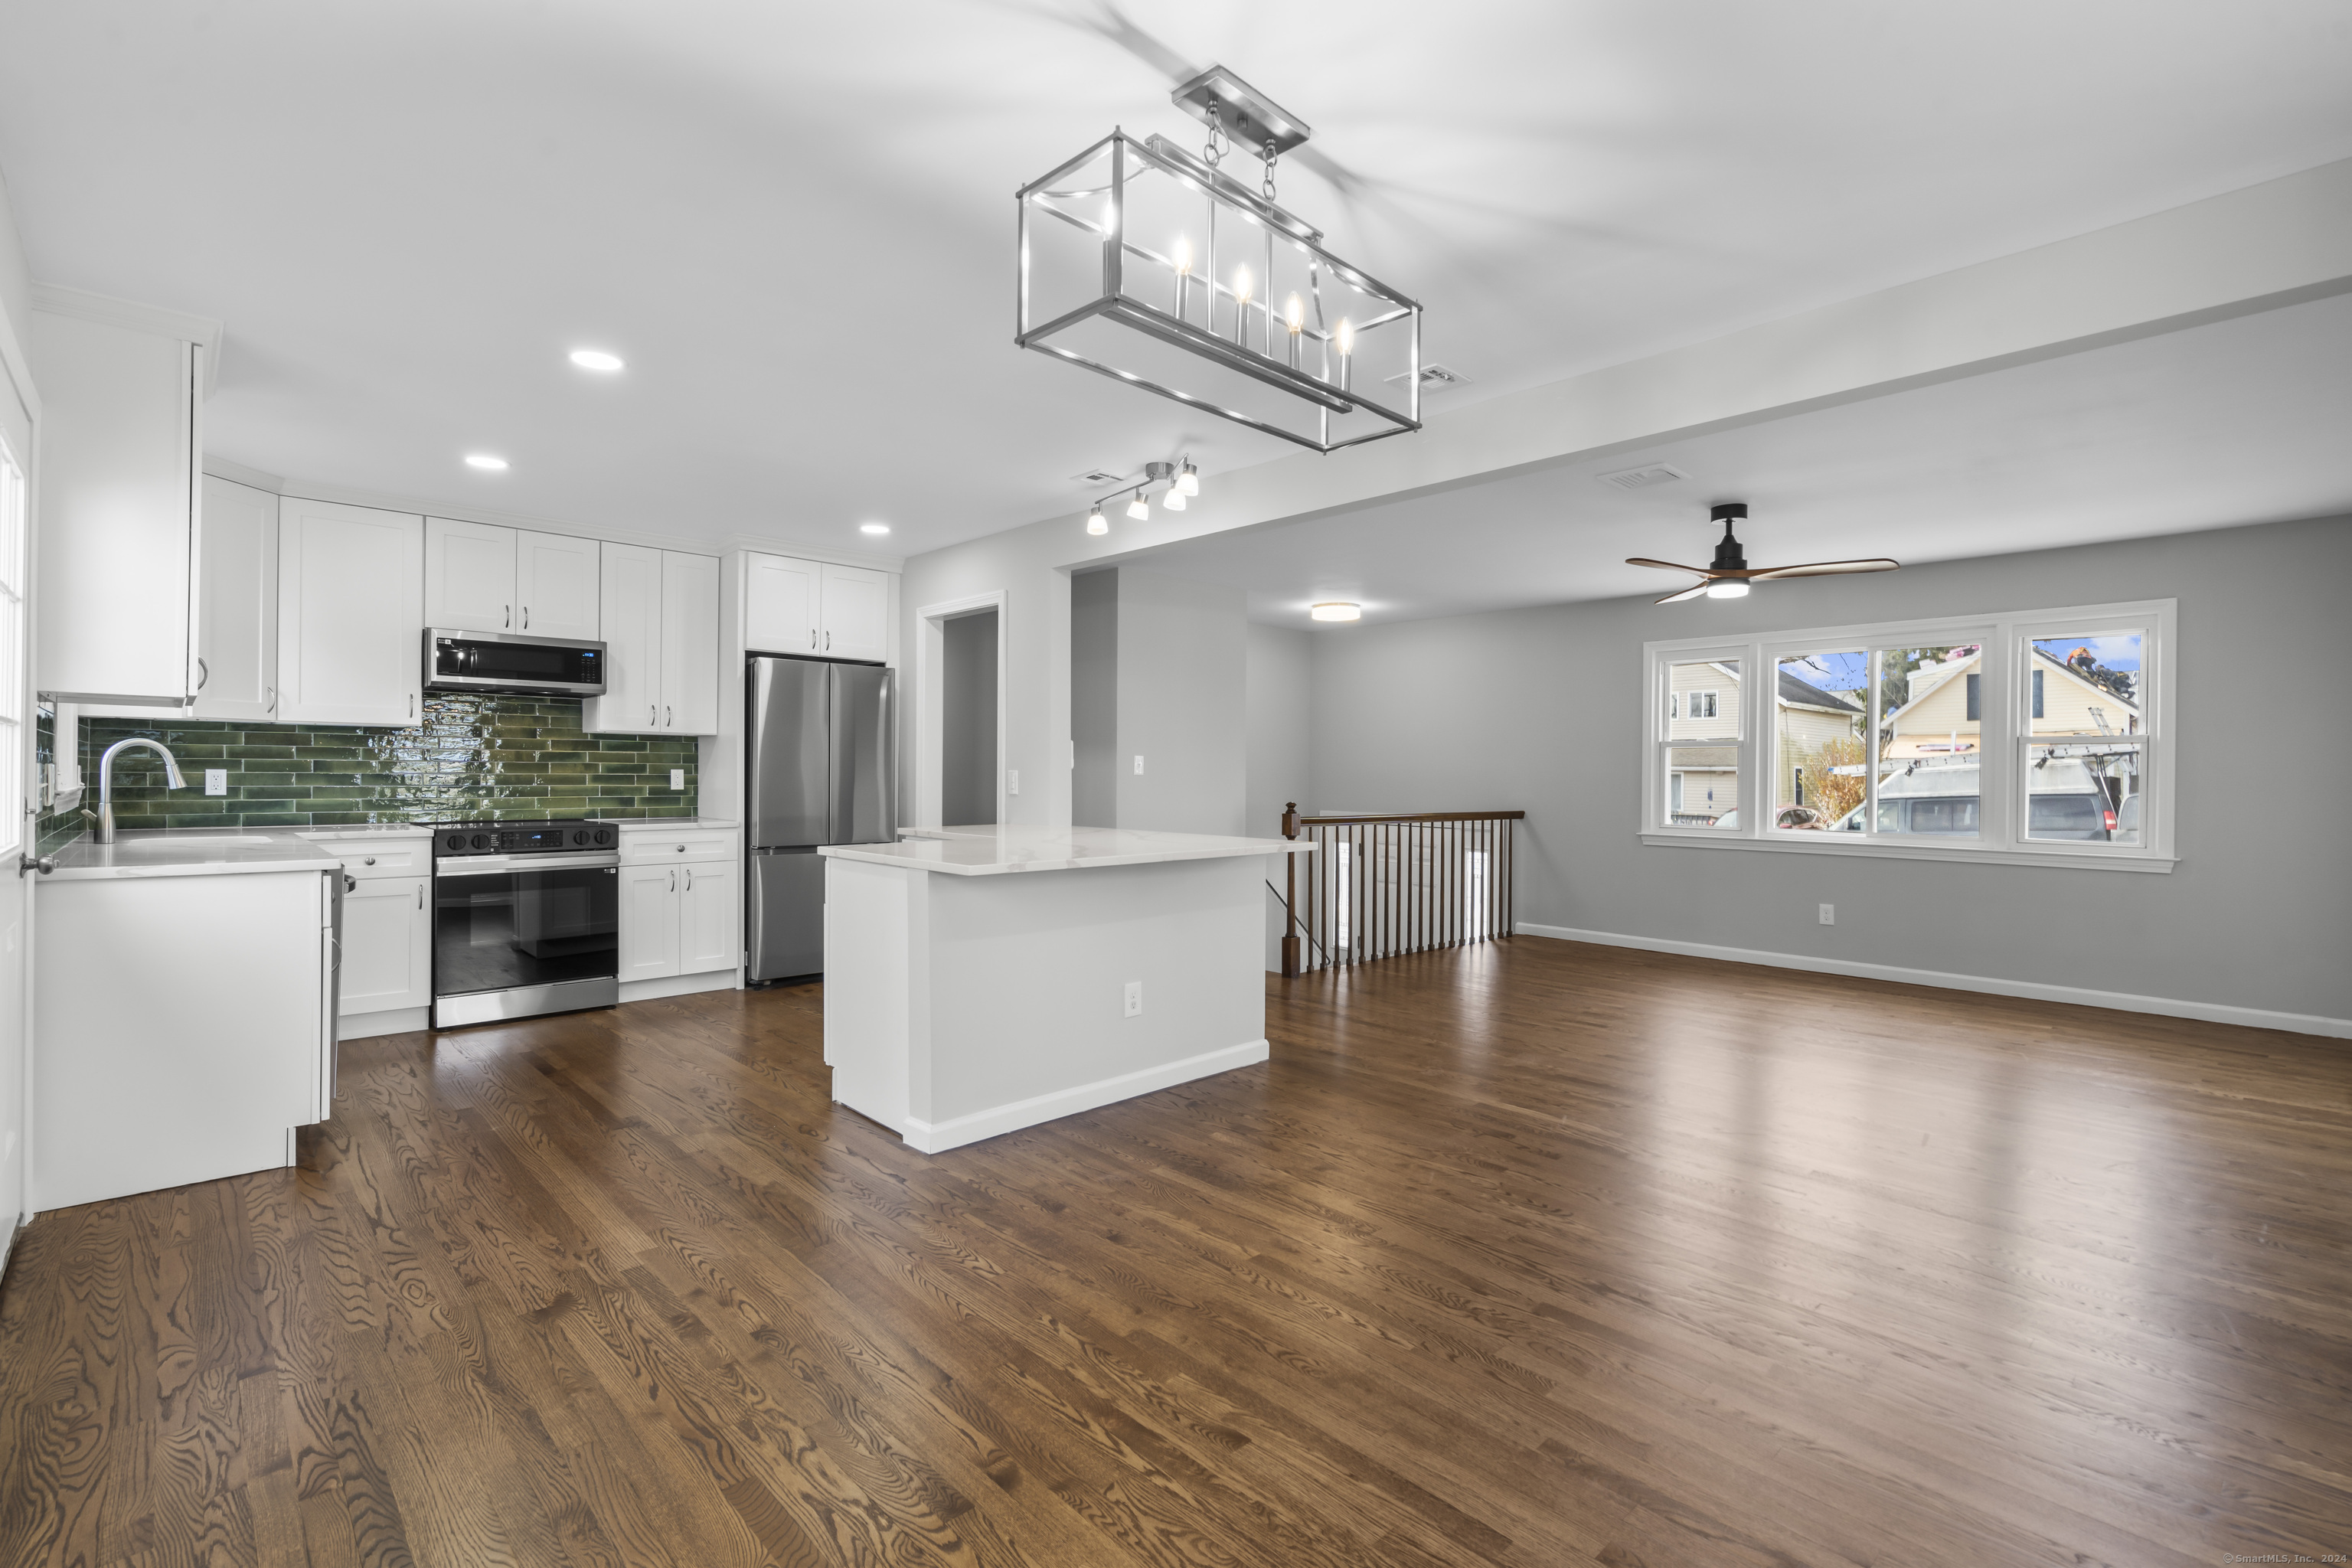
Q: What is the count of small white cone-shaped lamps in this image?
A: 4